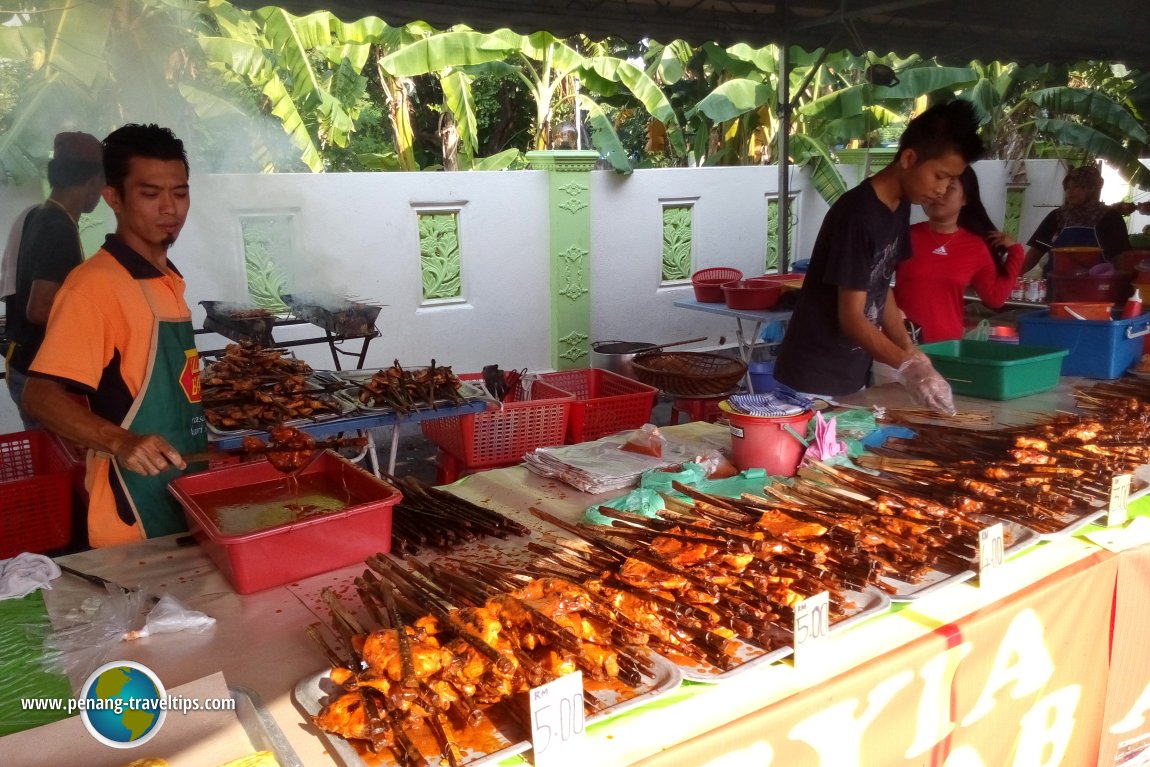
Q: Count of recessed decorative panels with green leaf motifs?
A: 5